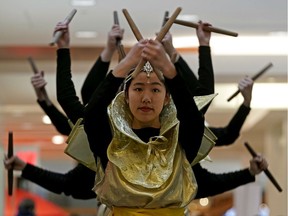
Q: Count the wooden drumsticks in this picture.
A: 10